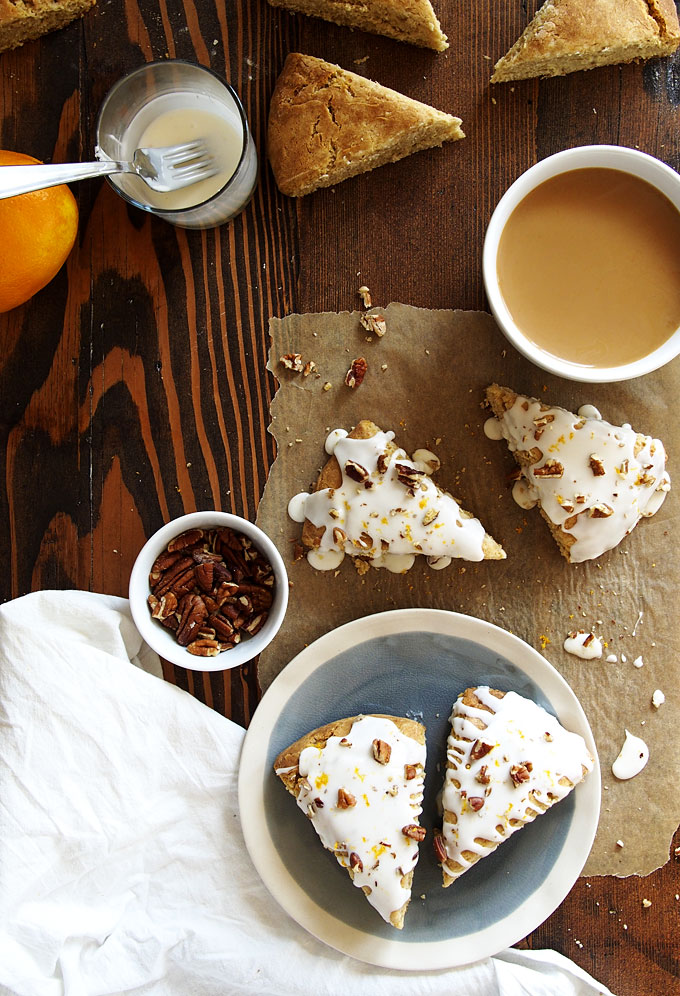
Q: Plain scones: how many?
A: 4